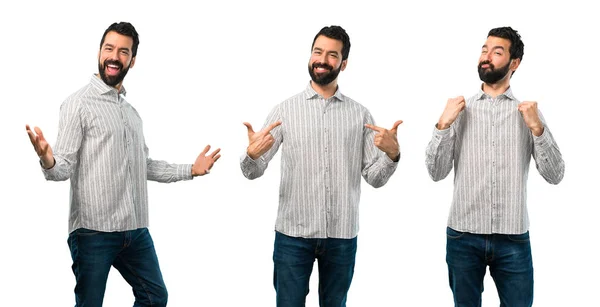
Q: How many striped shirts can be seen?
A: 3